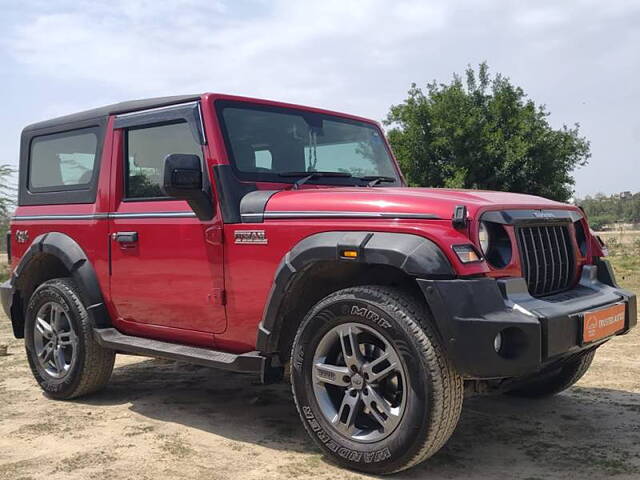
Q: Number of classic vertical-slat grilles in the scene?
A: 1